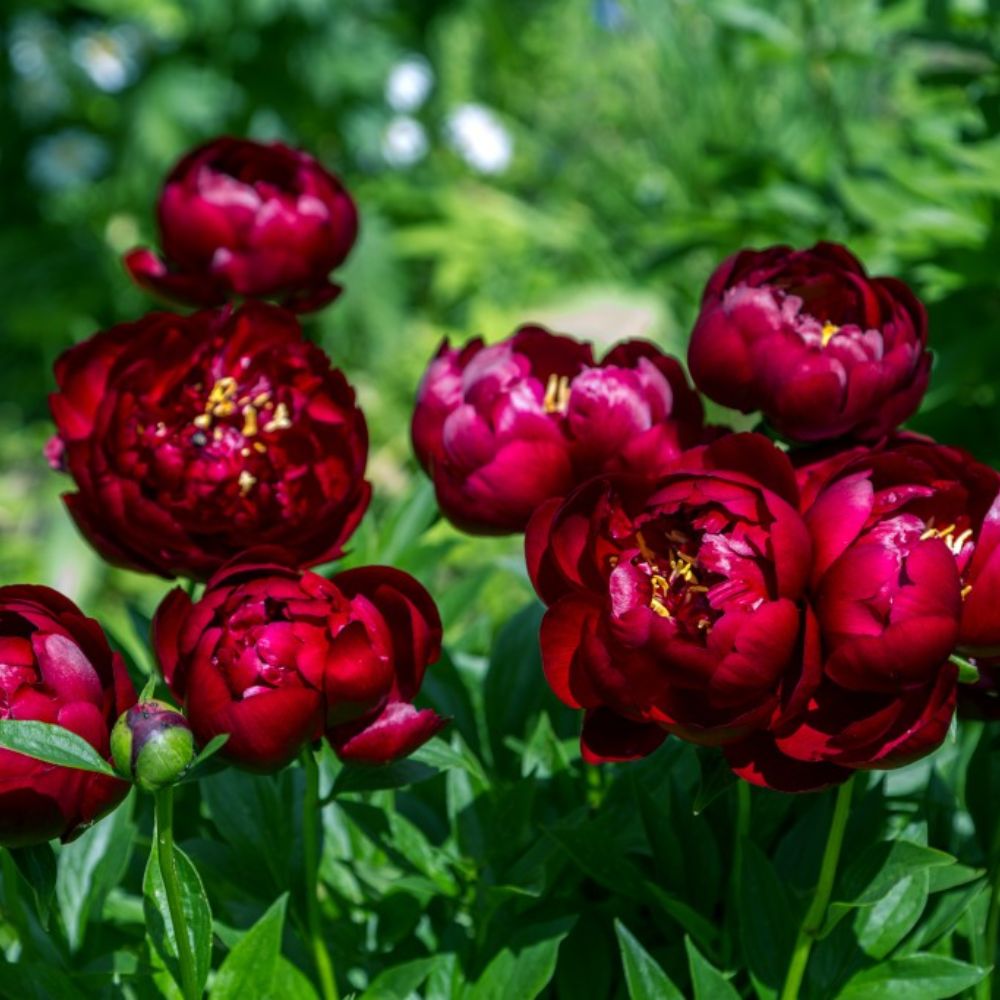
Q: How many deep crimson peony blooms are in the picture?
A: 8